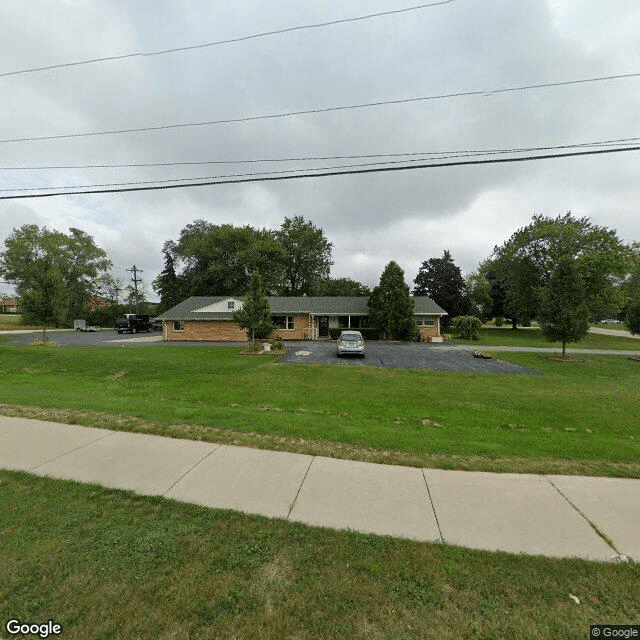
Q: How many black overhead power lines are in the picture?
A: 5